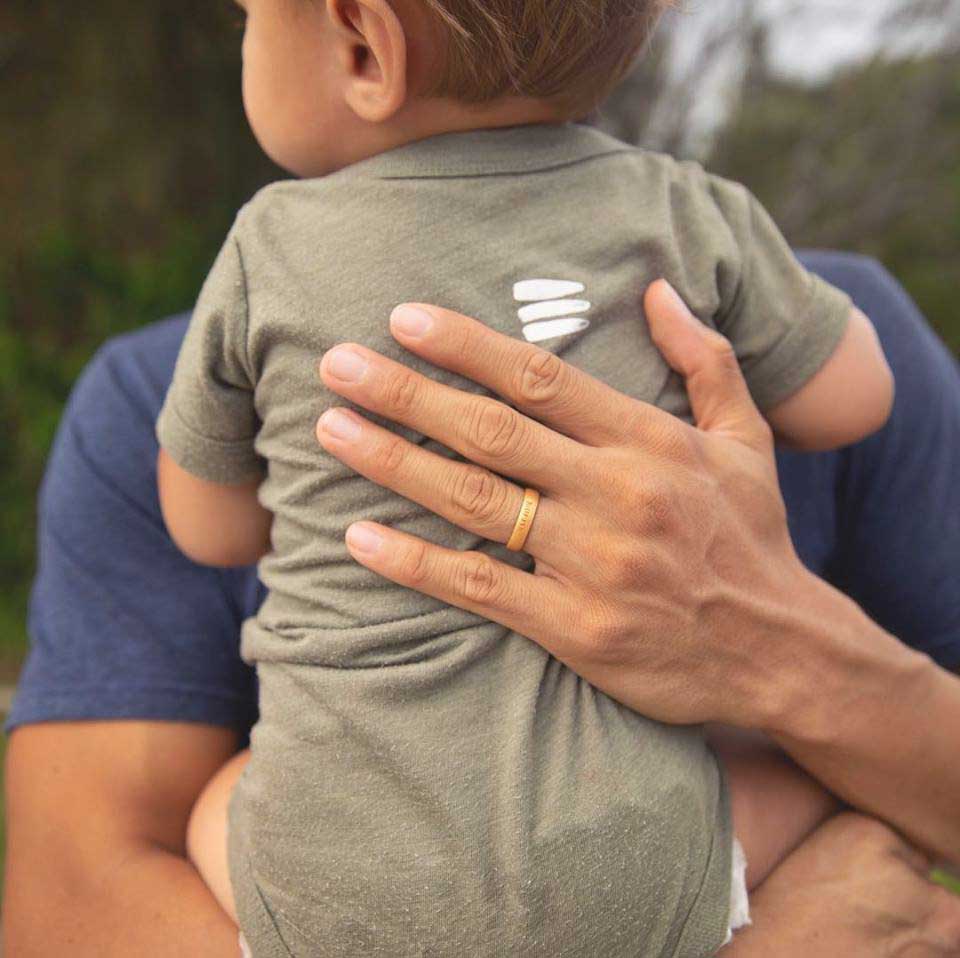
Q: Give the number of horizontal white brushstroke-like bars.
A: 3